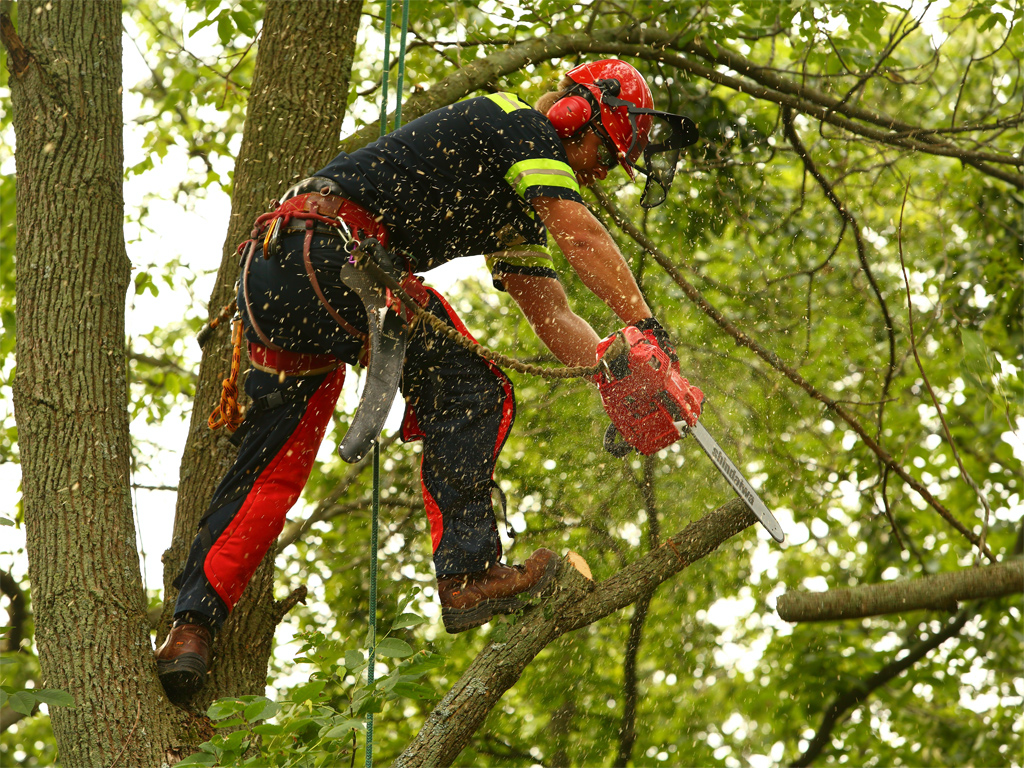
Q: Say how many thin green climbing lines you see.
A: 2